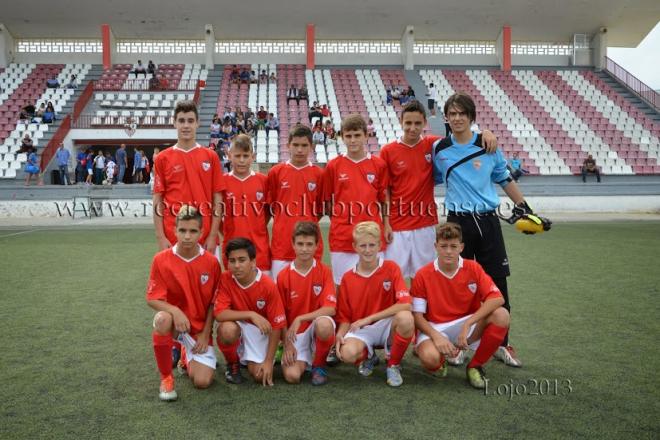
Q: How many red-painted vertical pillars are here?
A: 3